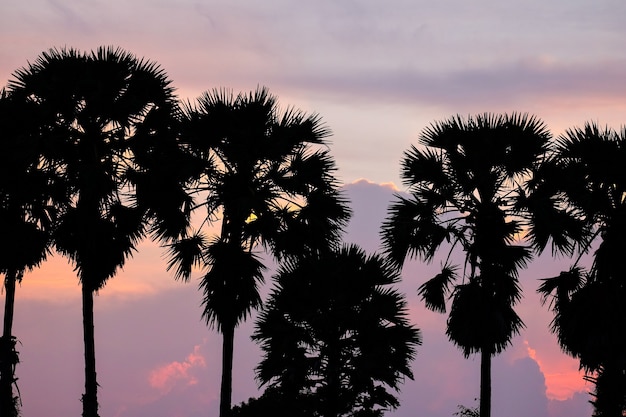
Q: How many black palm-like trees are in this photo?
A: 6